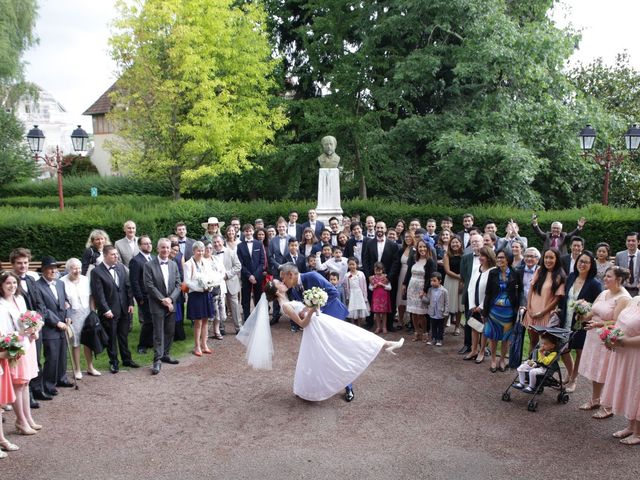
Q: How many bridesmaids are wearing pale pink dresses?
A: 2